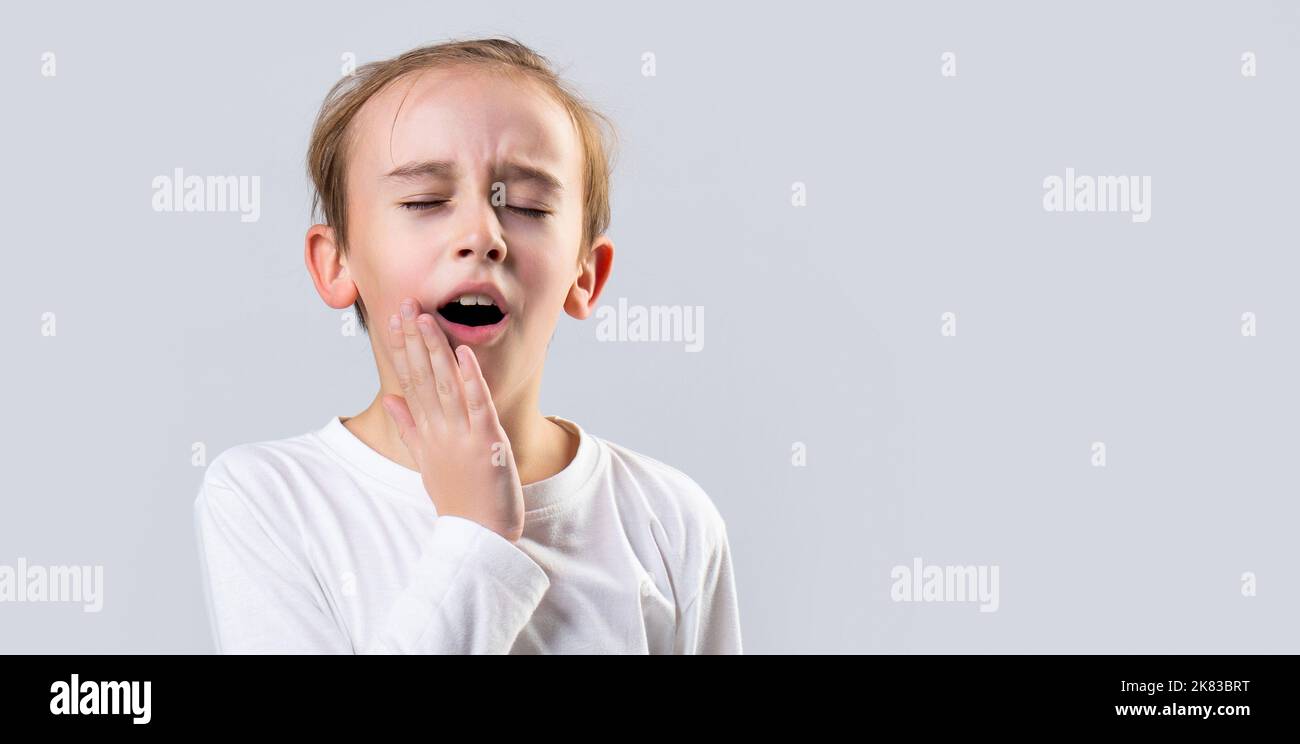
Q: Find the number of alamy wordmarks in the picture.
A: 6